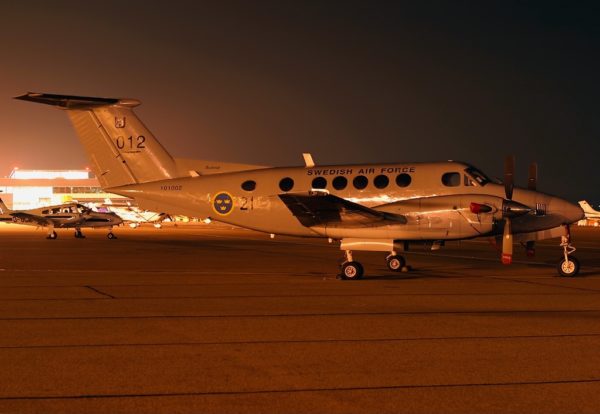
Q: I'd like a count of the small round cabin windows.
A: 7